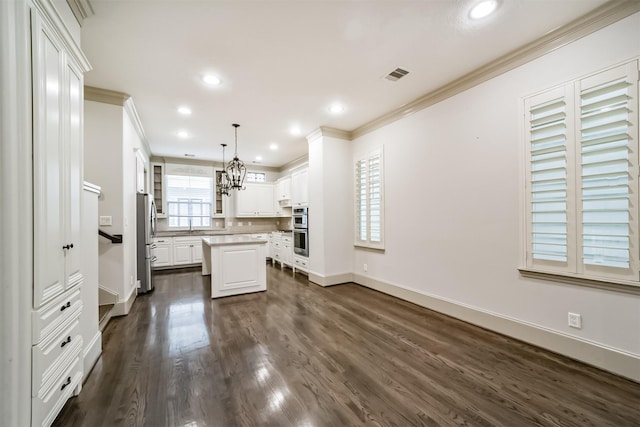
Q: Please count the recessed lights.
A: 8